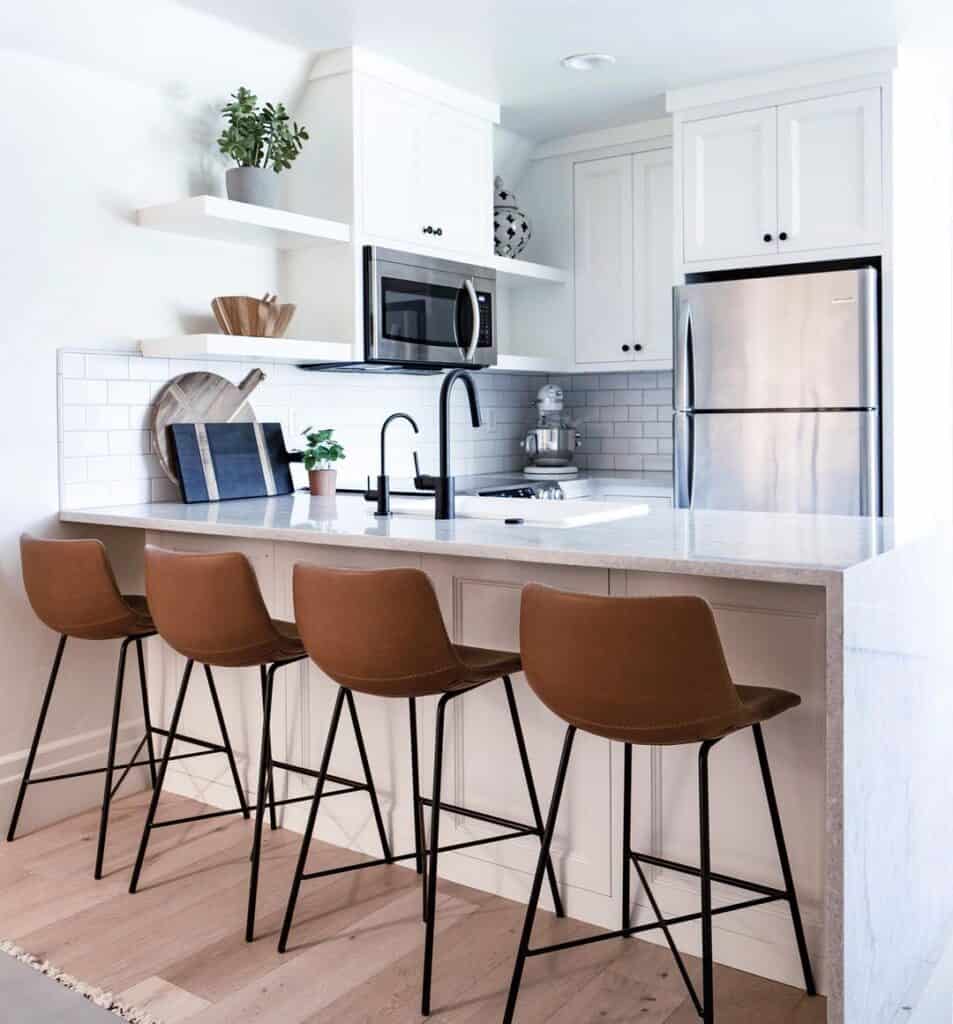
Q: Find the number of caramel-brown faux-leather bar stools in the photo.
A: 4